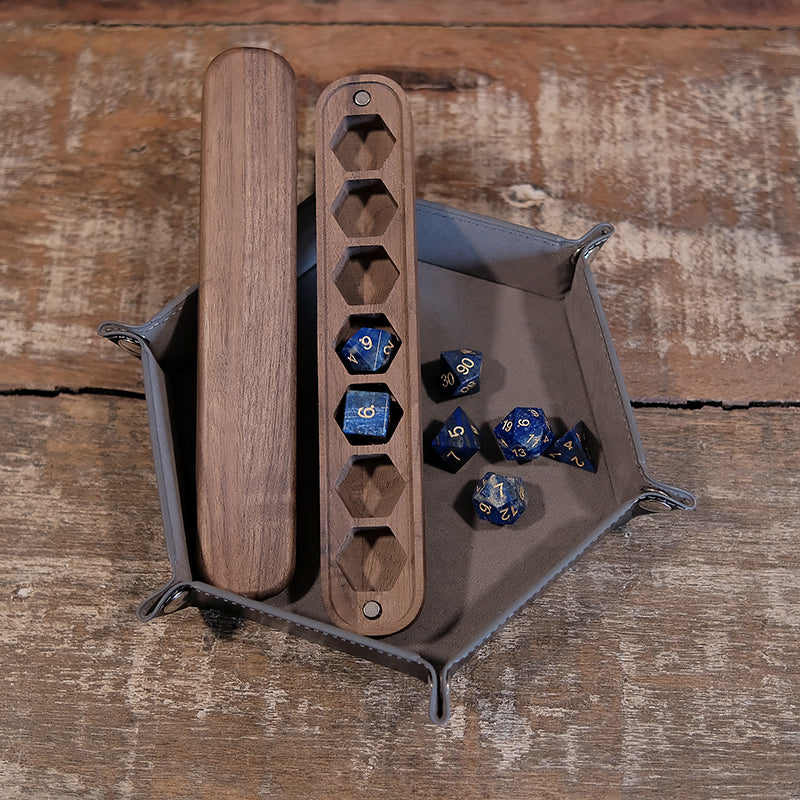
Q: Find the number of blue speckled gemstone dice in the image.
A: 7